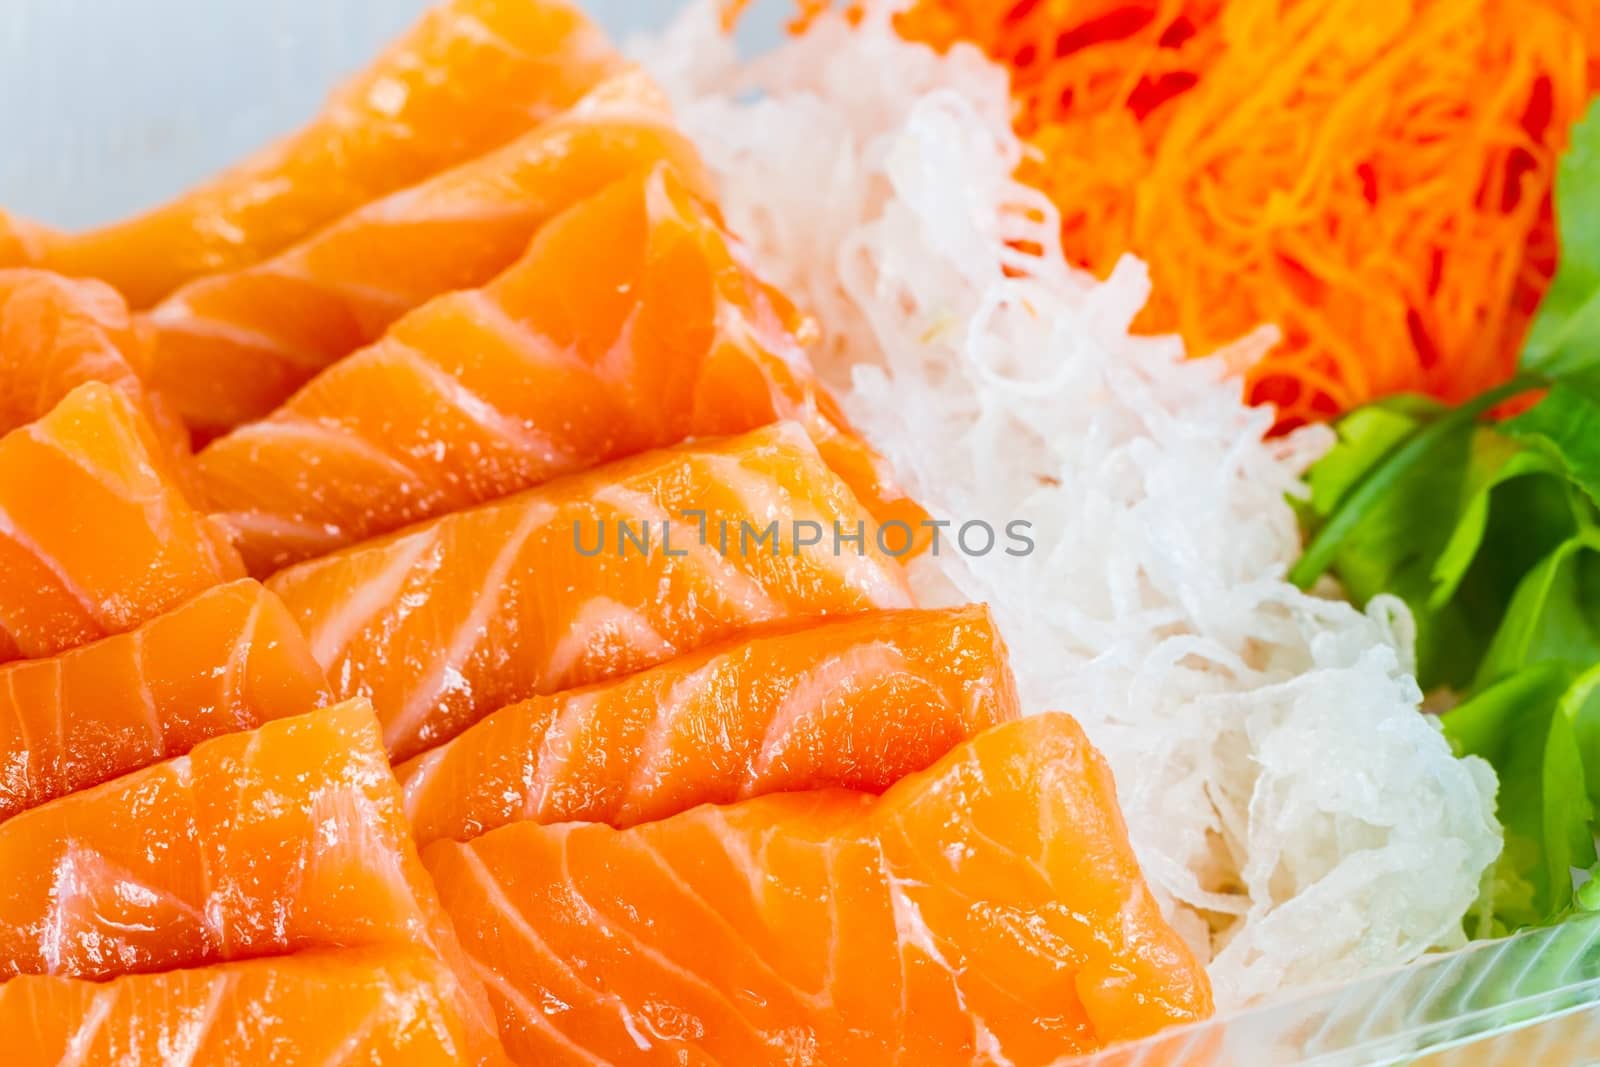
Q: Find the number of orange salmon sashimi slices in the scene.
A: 11